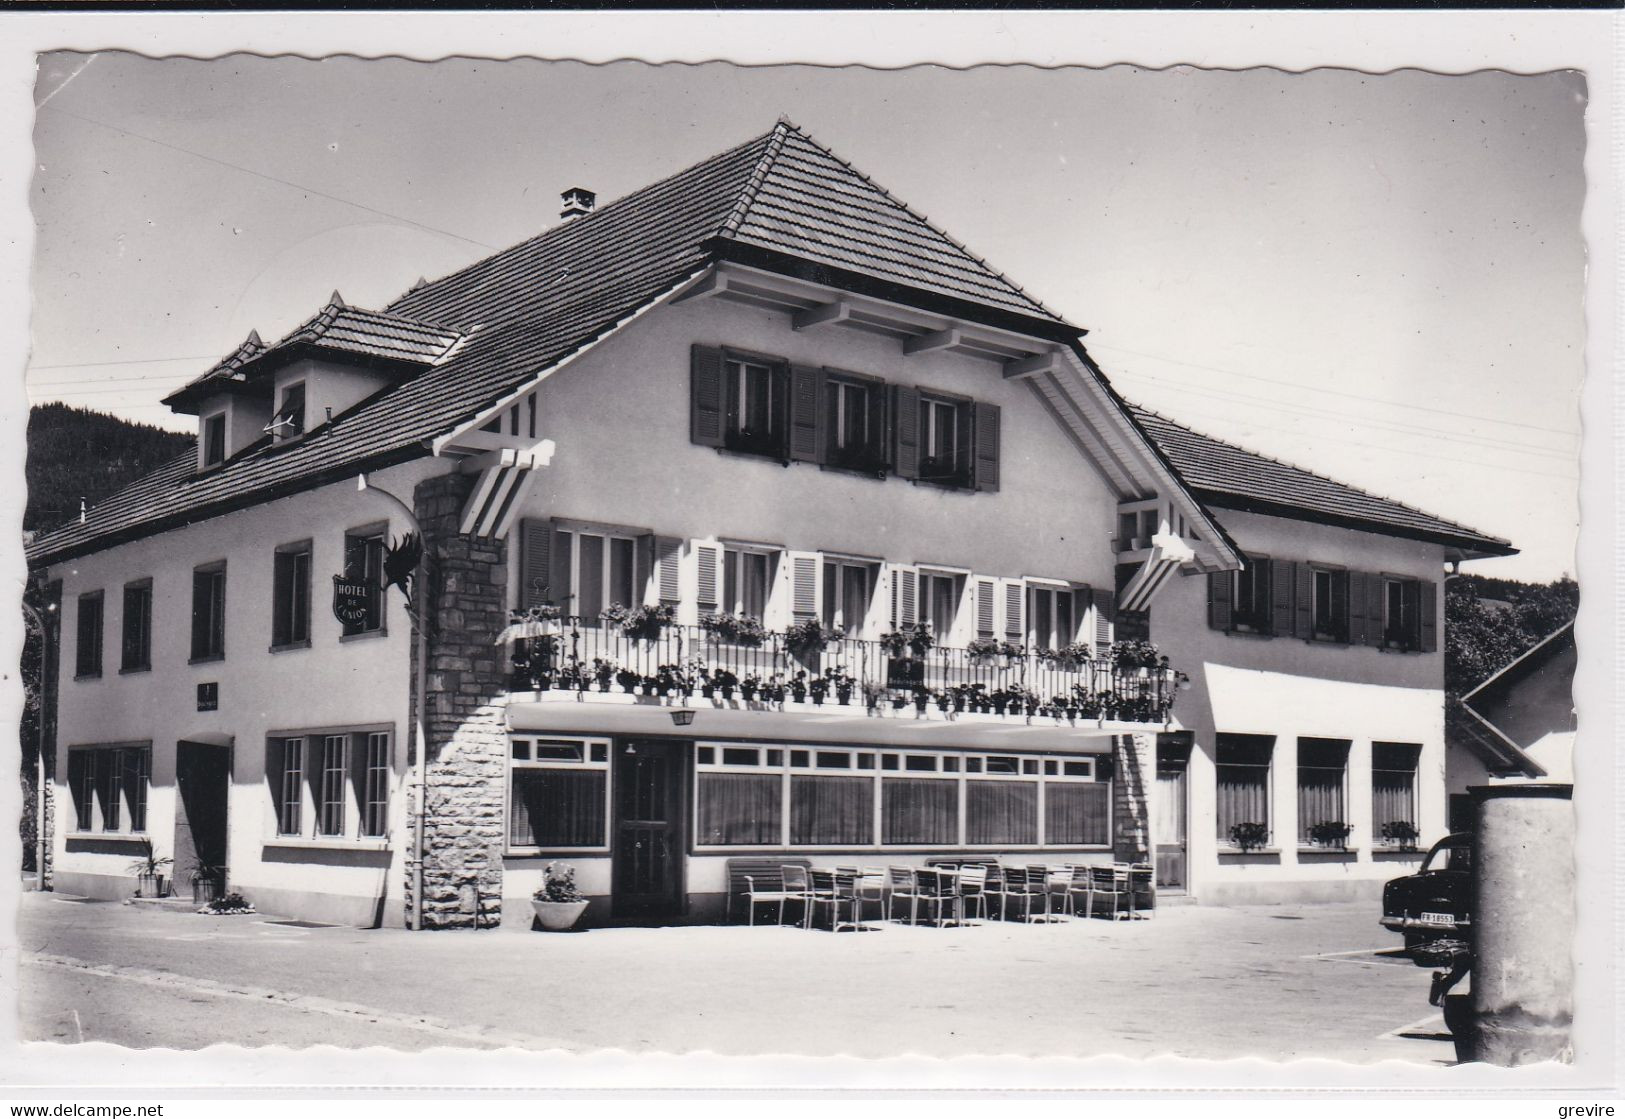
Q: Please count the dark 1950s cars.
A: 1